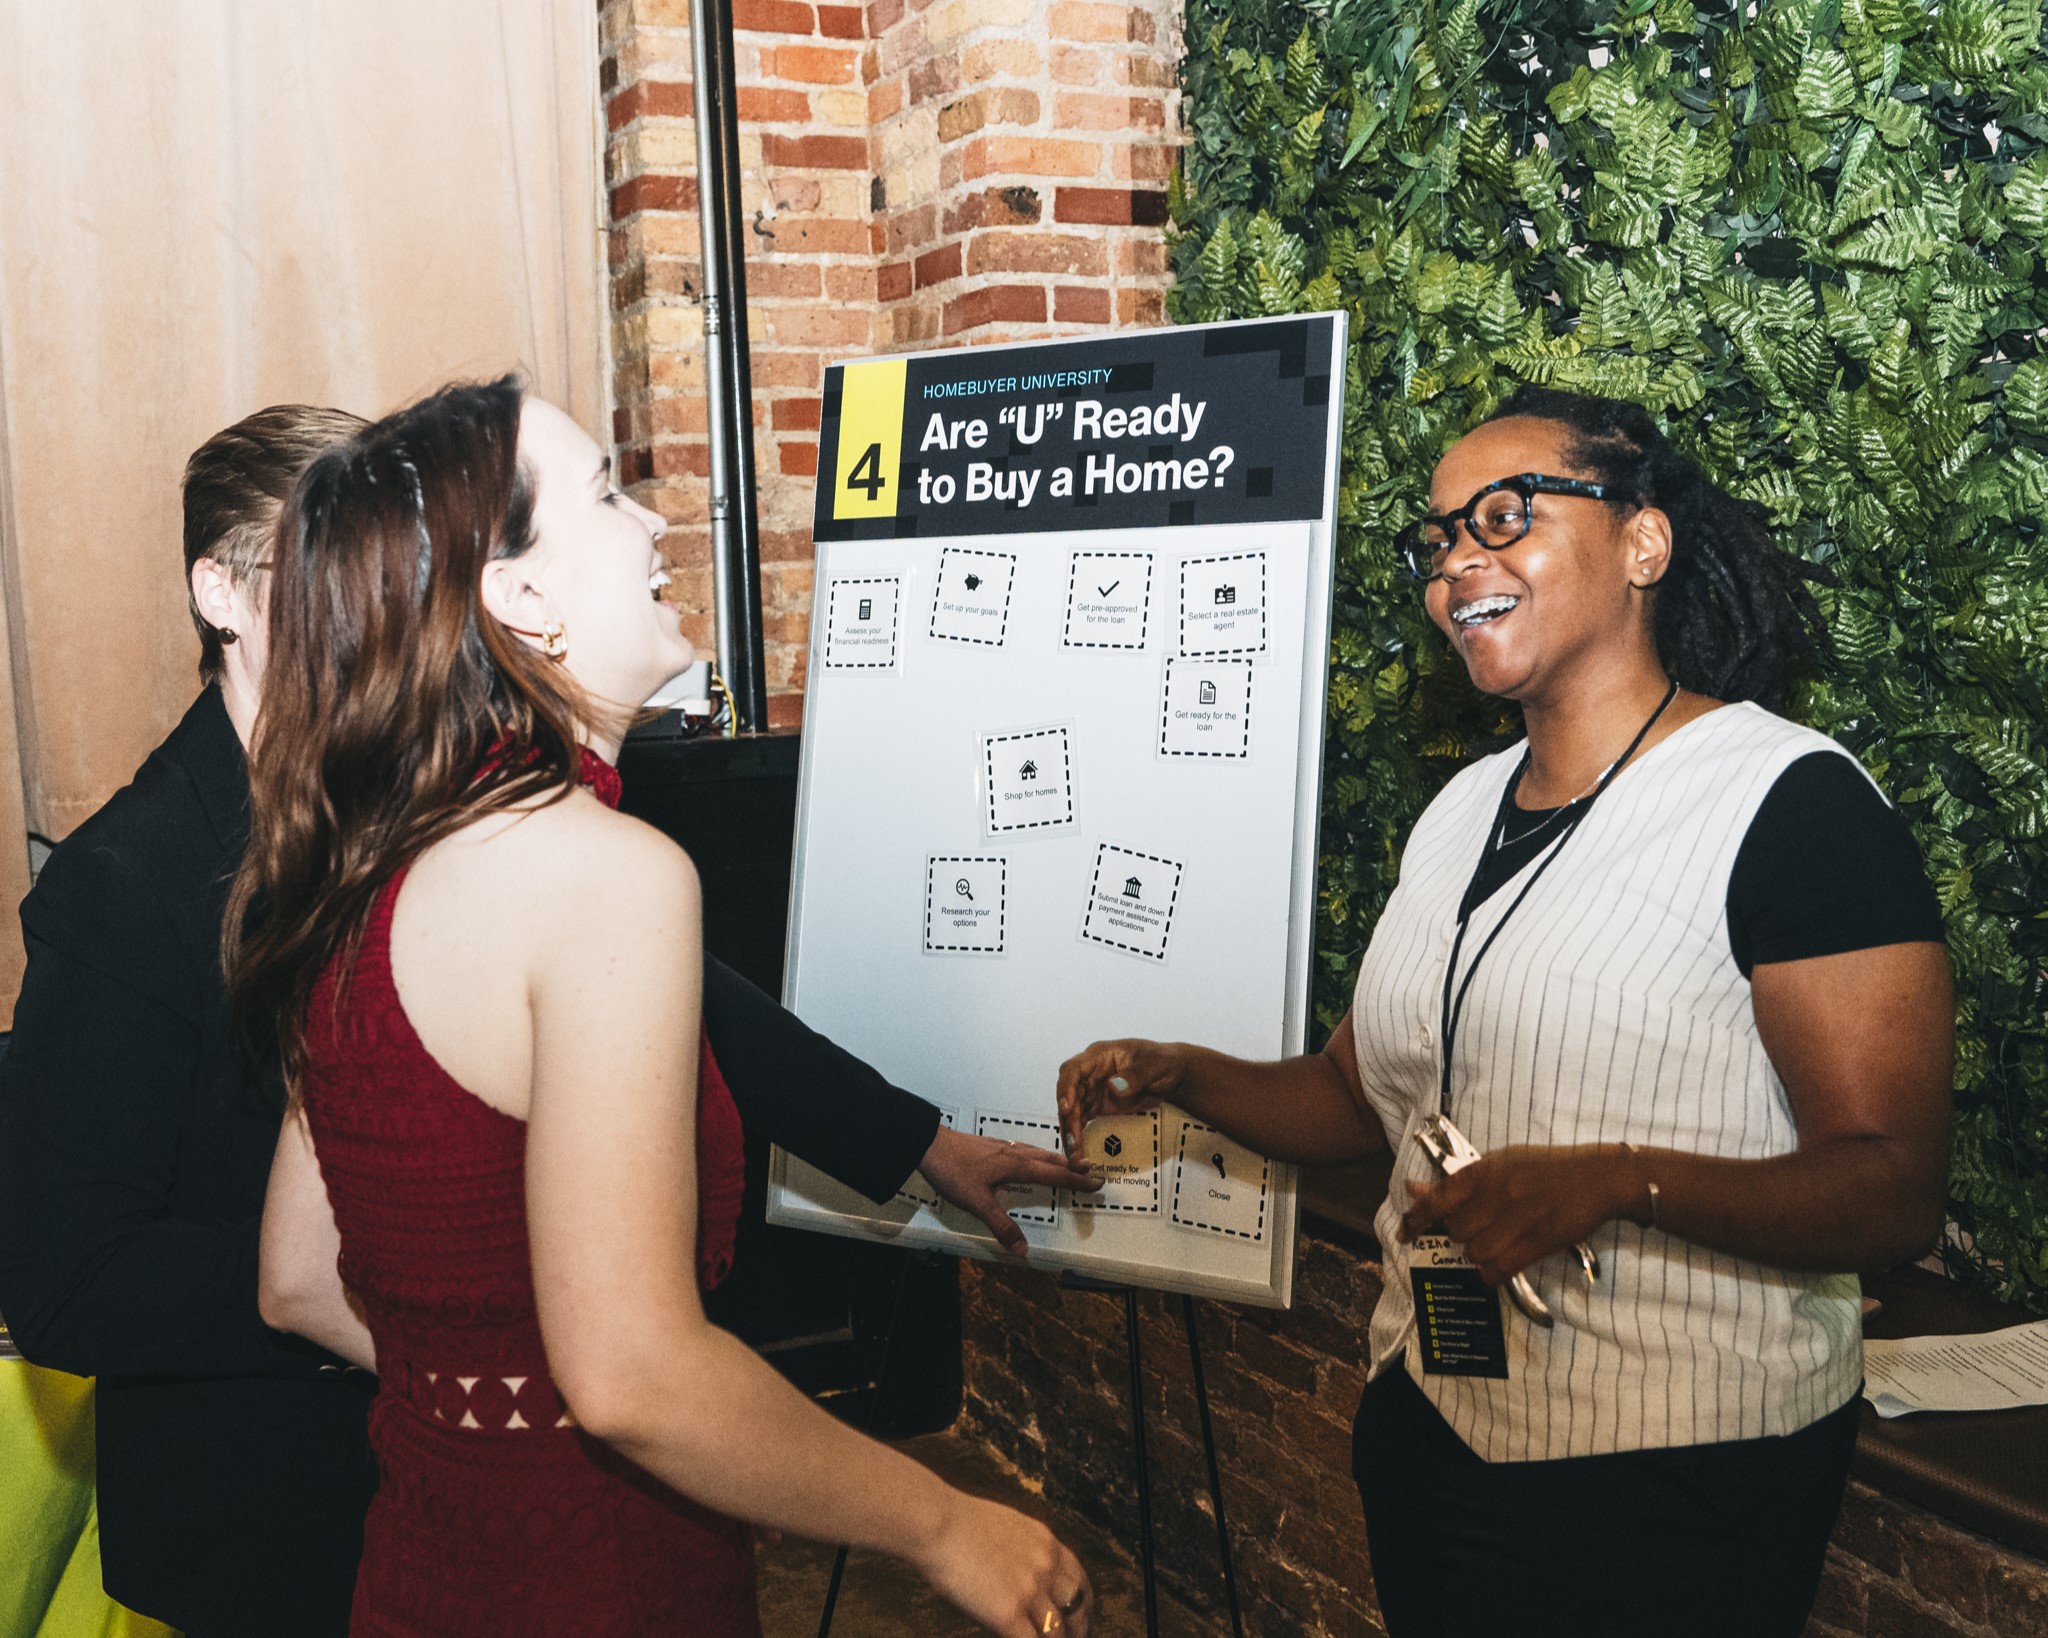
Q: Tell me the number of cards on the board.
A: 12